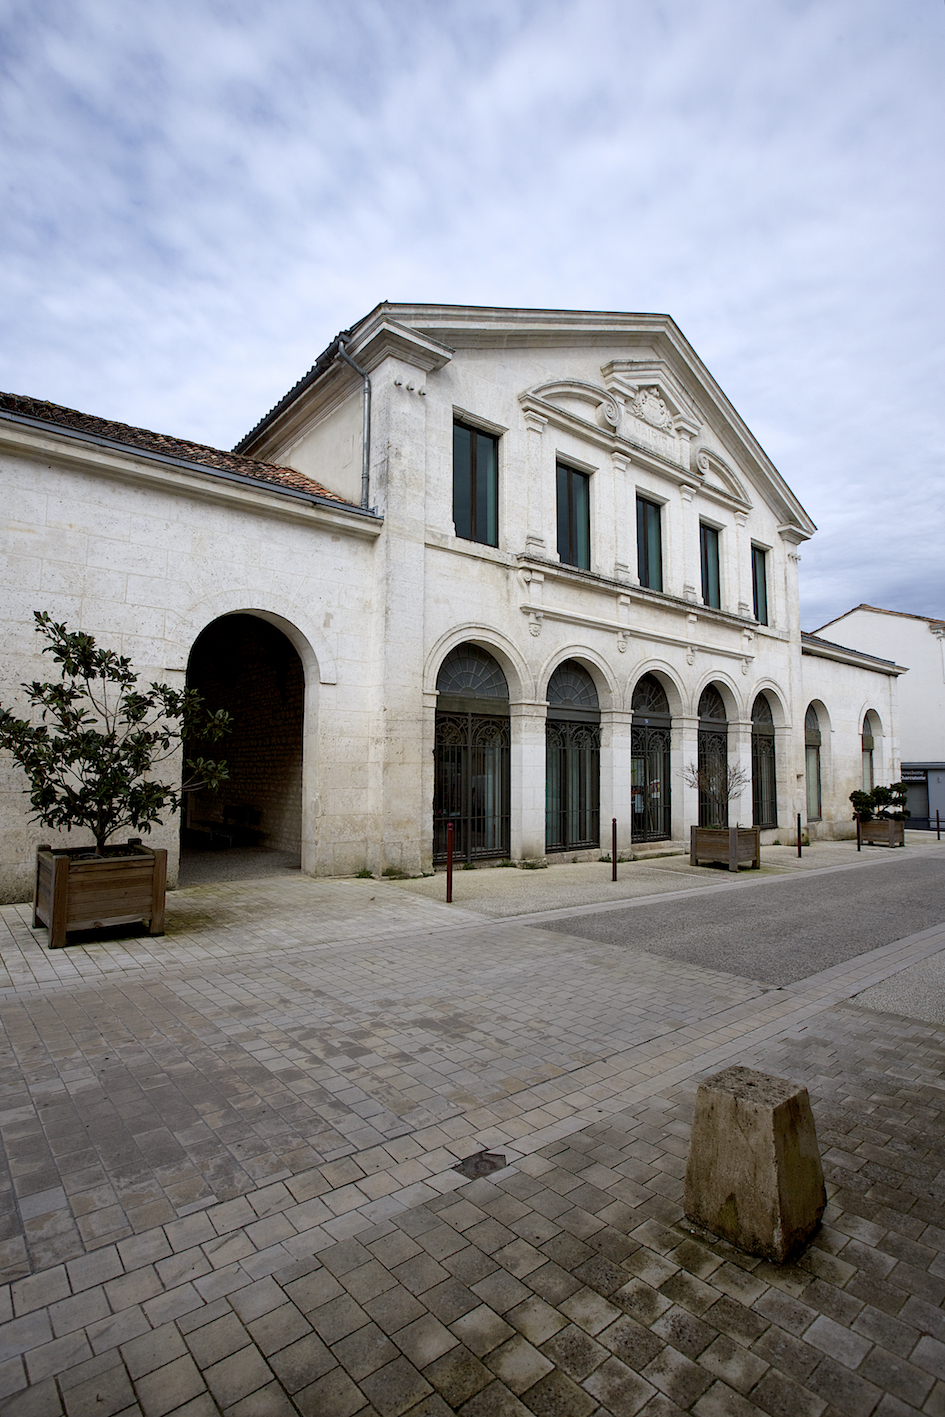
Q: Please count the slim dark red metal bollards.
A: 5